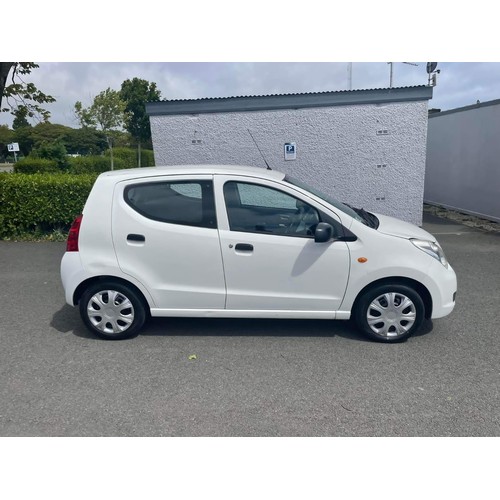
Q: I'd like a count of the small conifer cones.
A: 0